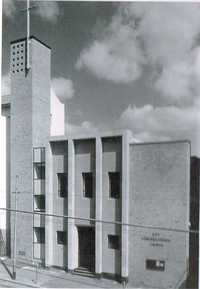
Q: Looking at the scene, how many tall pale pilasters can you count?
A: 4